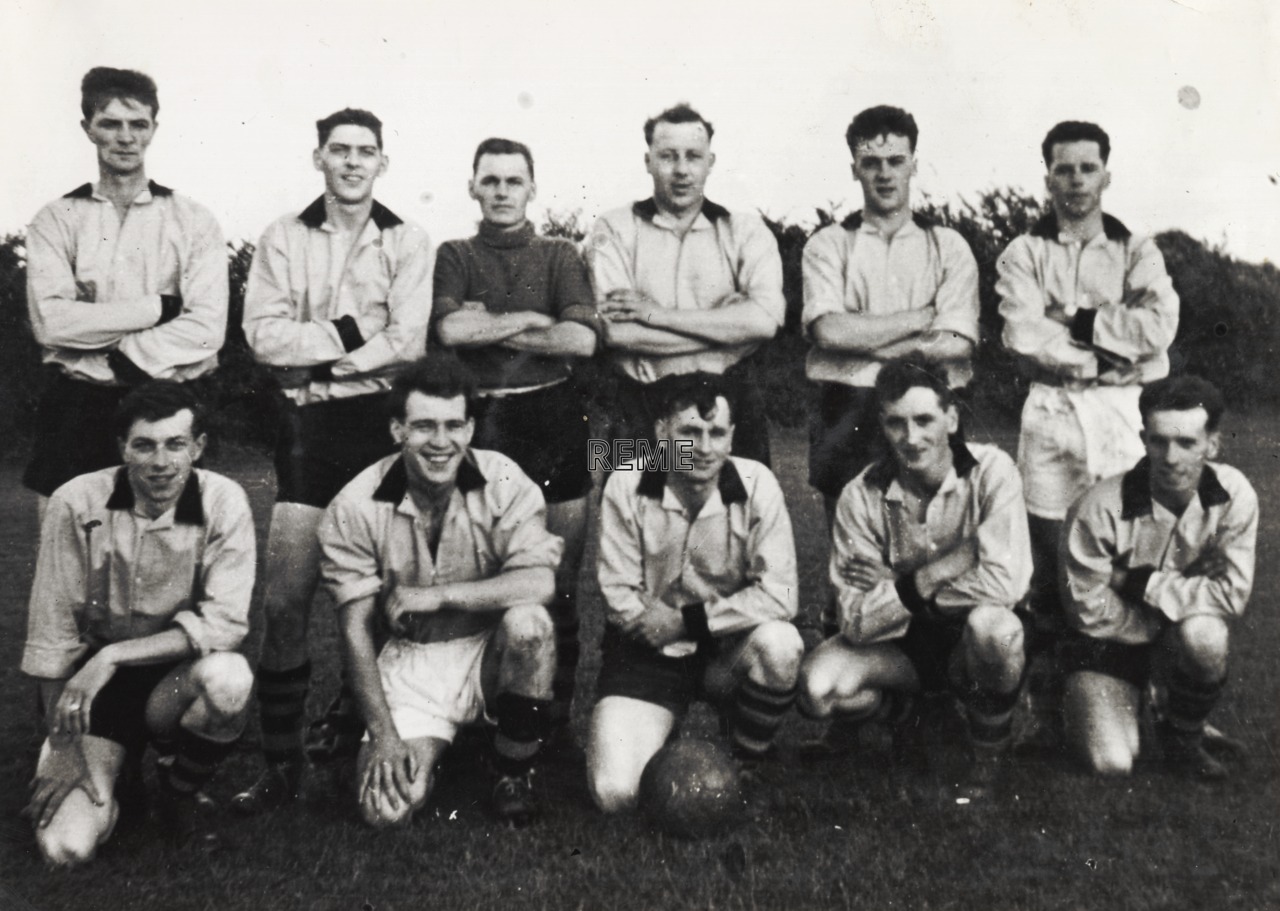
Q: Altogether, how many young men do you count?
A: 11